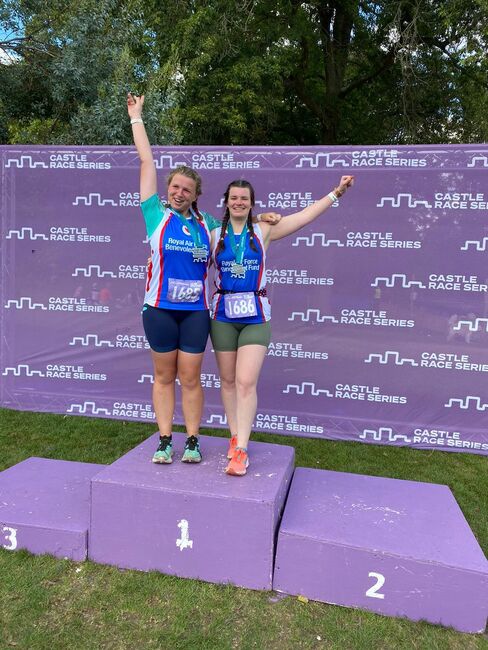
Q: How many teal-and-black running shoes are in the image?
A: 2